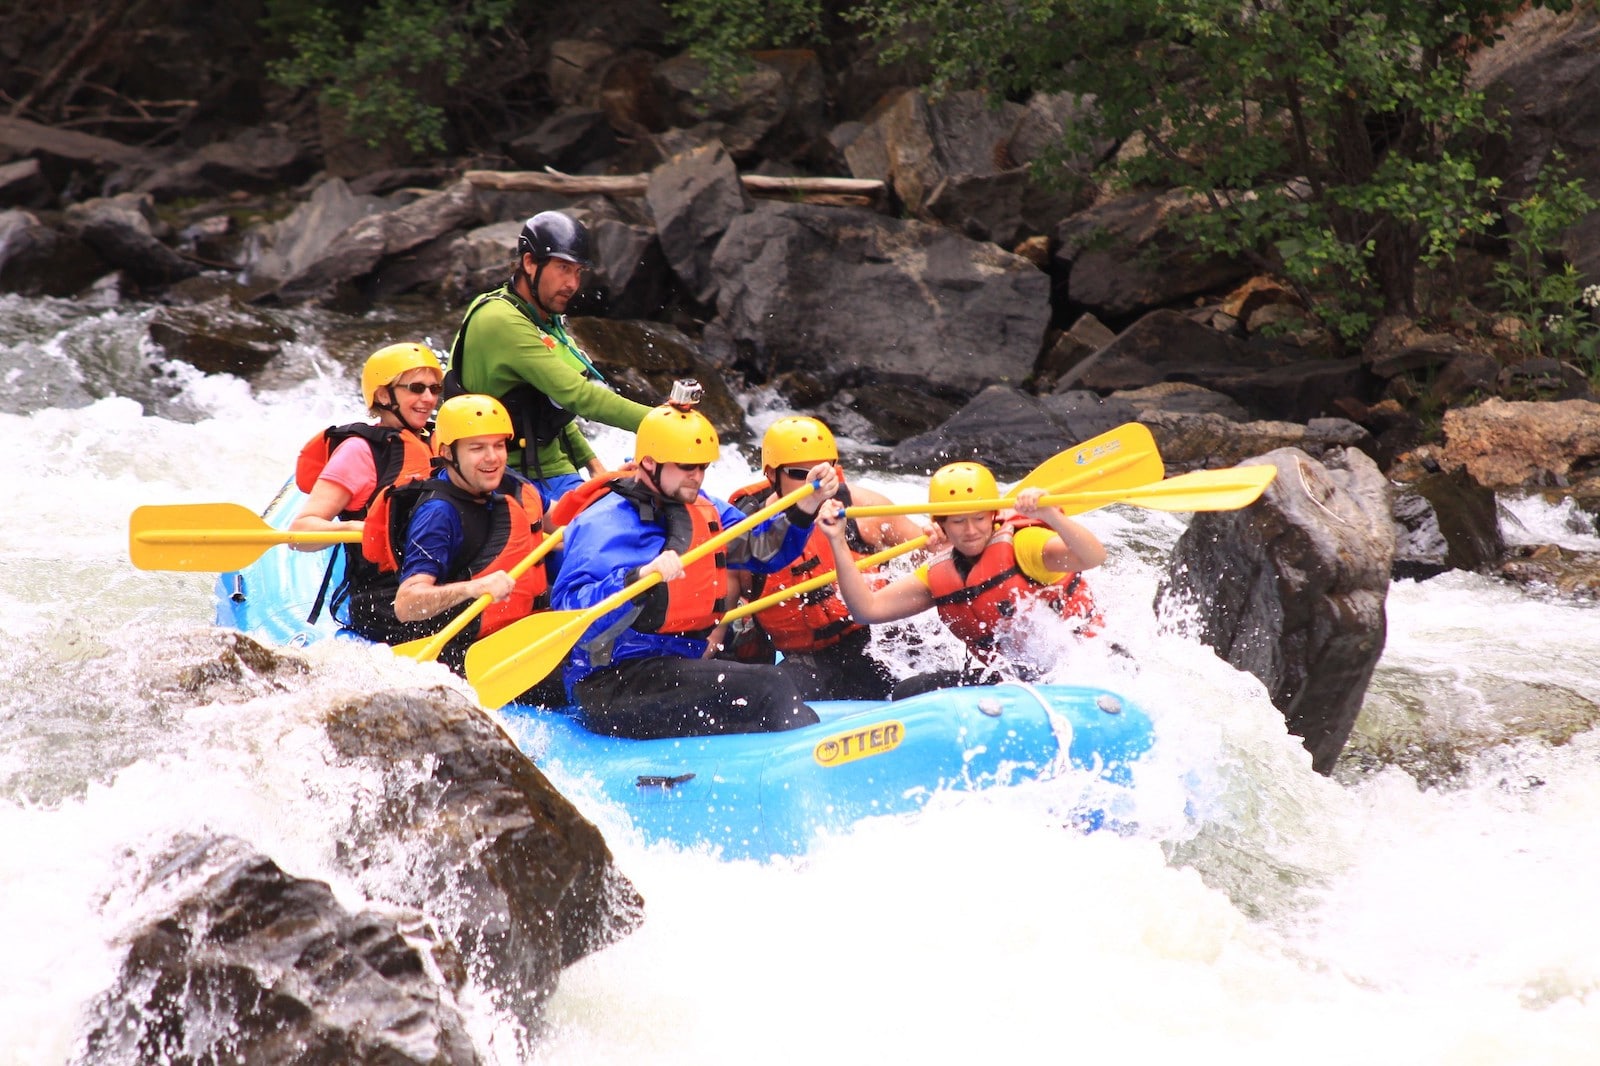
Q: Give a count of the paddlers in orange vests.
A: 5